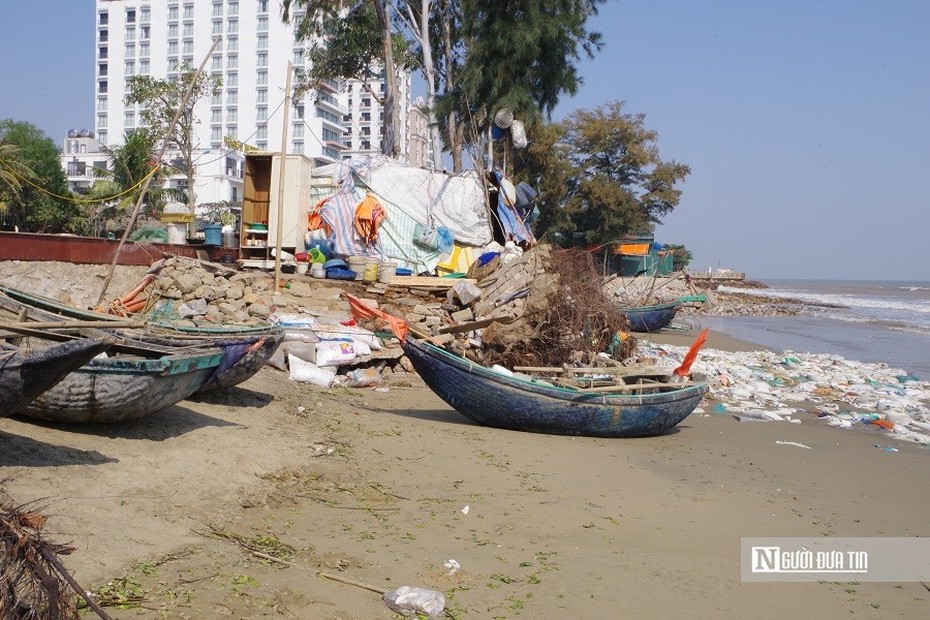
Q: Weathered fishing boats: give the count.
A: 5